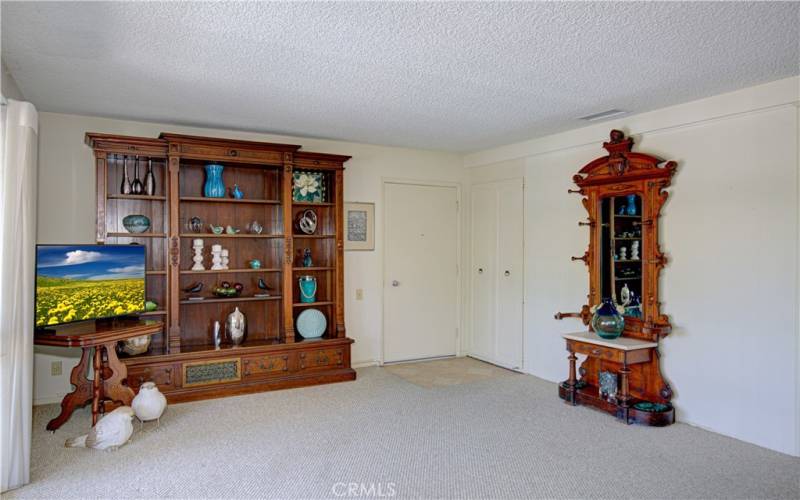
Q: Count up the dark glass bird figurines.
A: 2